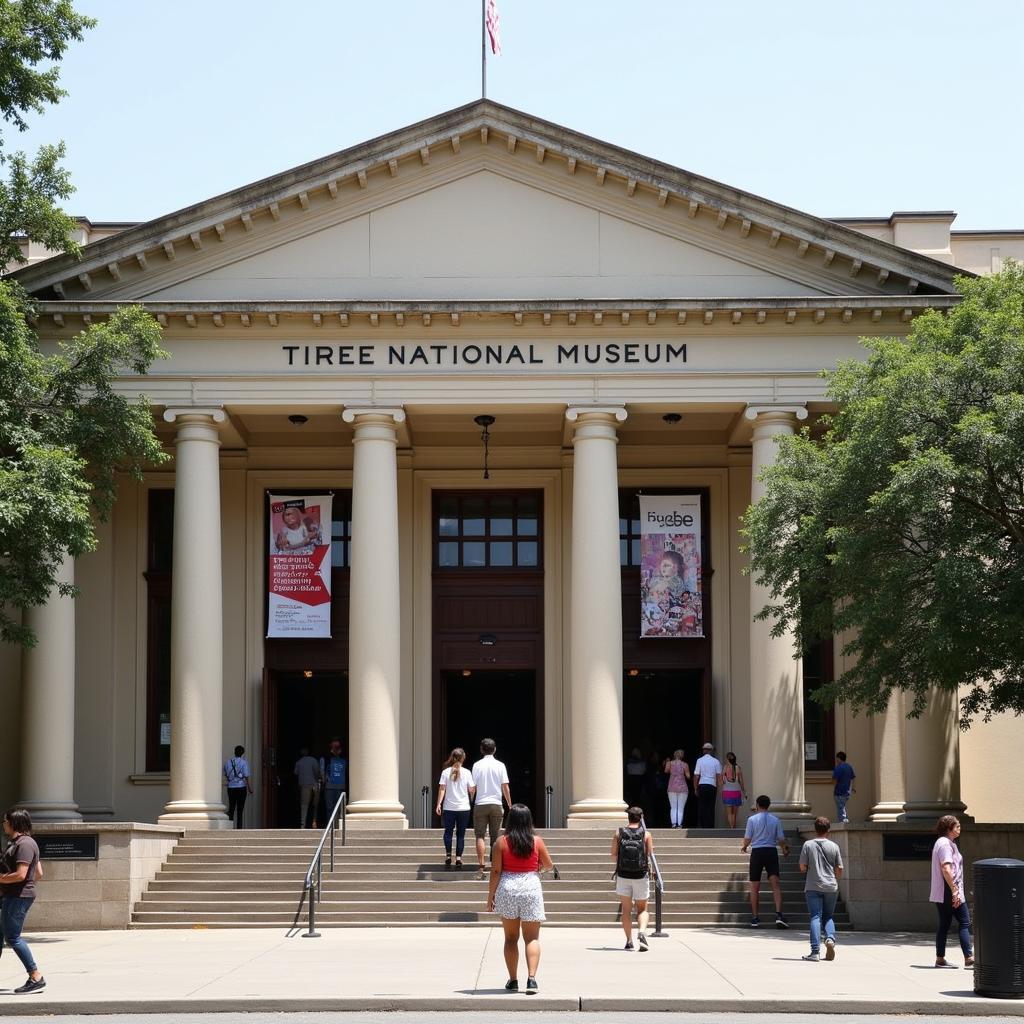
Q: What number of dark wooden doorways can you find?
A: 3